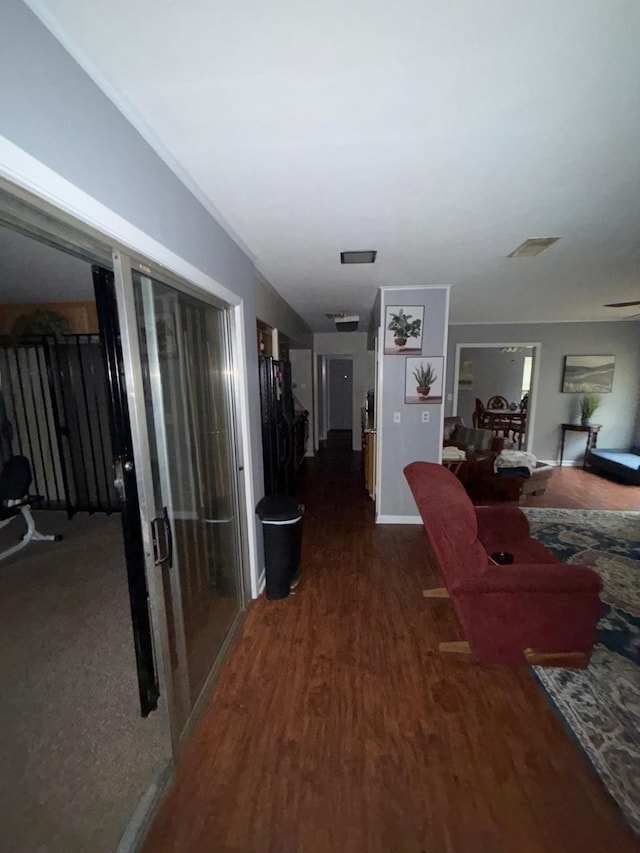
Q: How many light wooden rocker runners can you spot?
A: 2